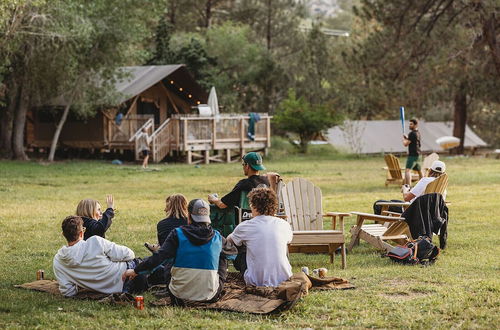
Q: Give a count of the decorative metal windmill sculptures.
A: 0